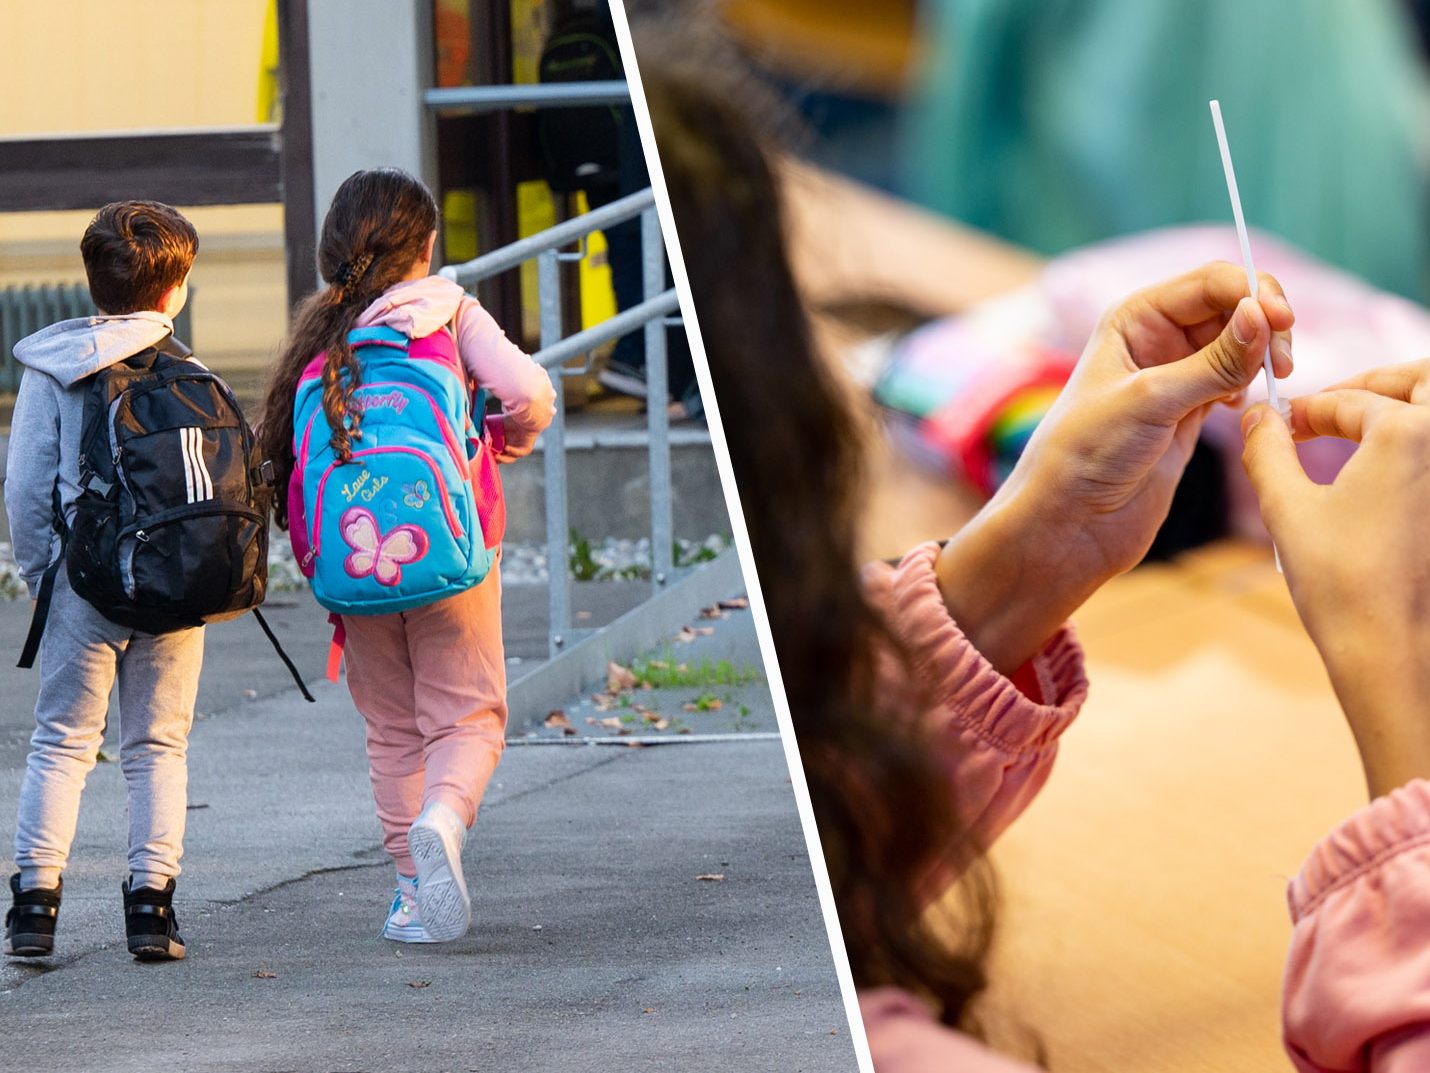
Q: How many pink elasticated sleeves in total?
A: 2